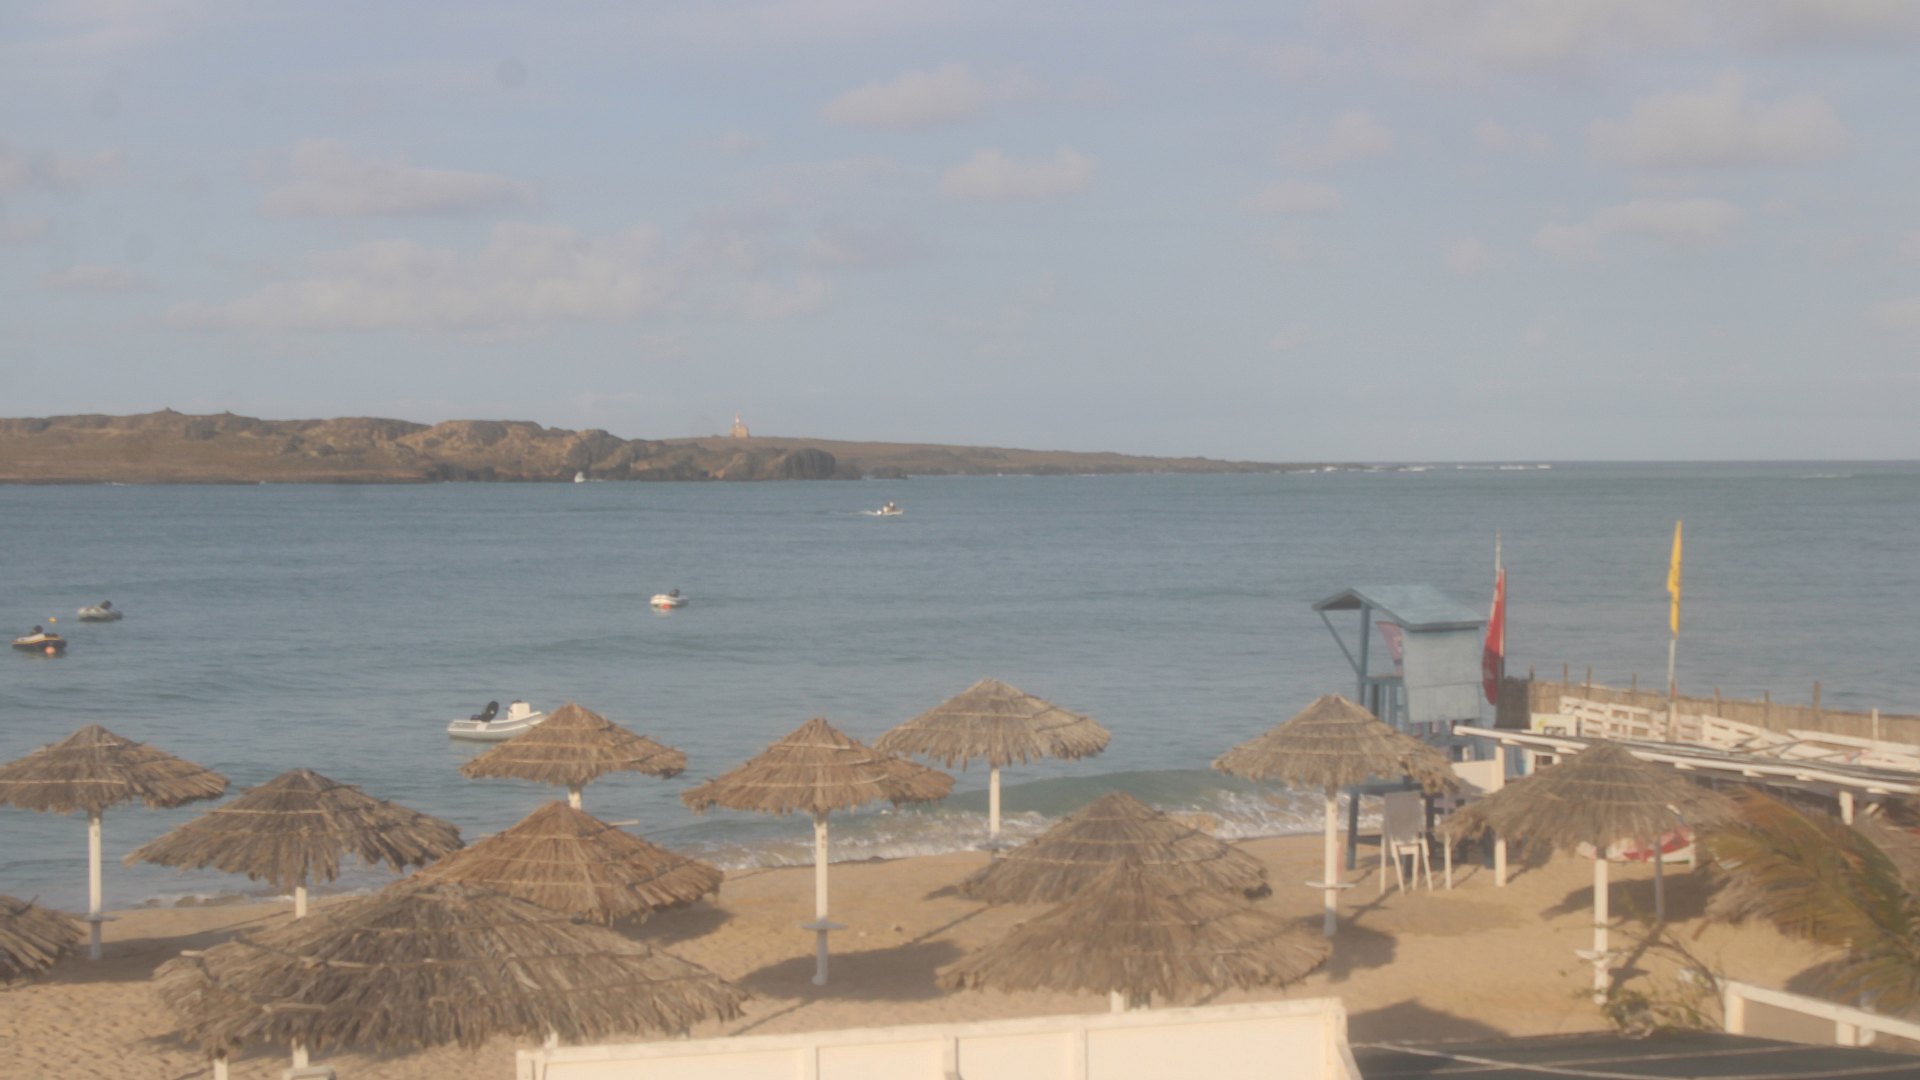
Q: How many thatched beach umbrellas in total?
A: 12